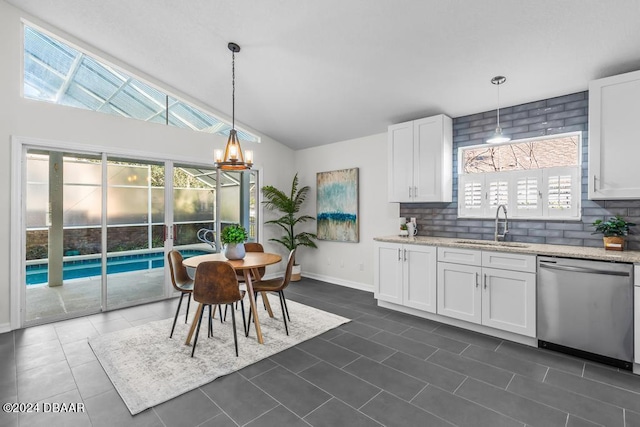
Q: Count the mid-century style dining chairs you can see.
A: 4